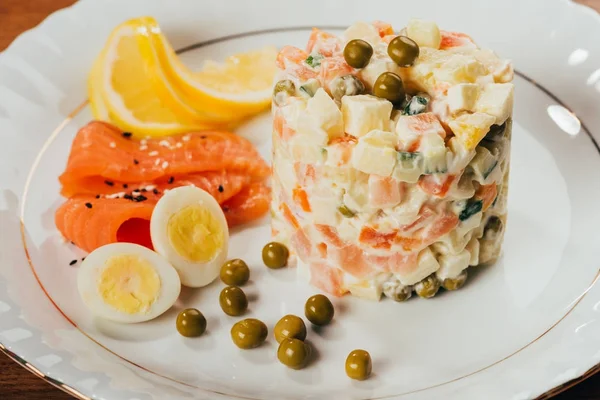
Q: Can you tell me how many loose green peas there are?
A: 9